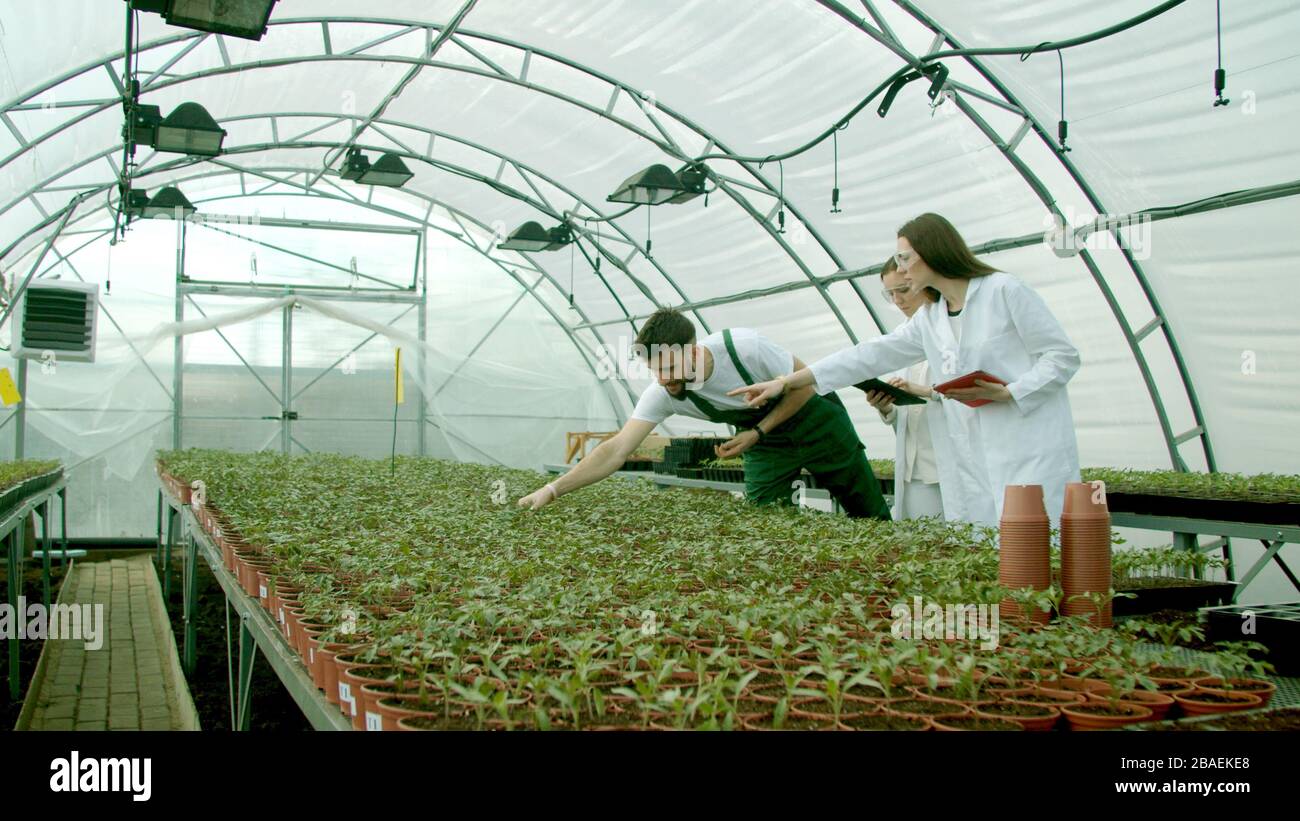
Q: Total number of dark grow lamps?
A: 6